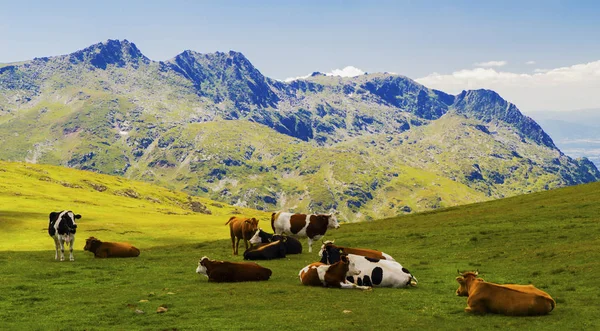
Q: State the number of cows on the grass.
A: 11